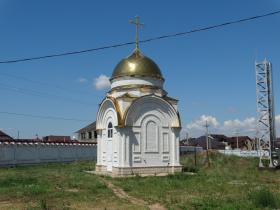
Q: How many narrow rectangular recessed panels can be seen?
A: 2